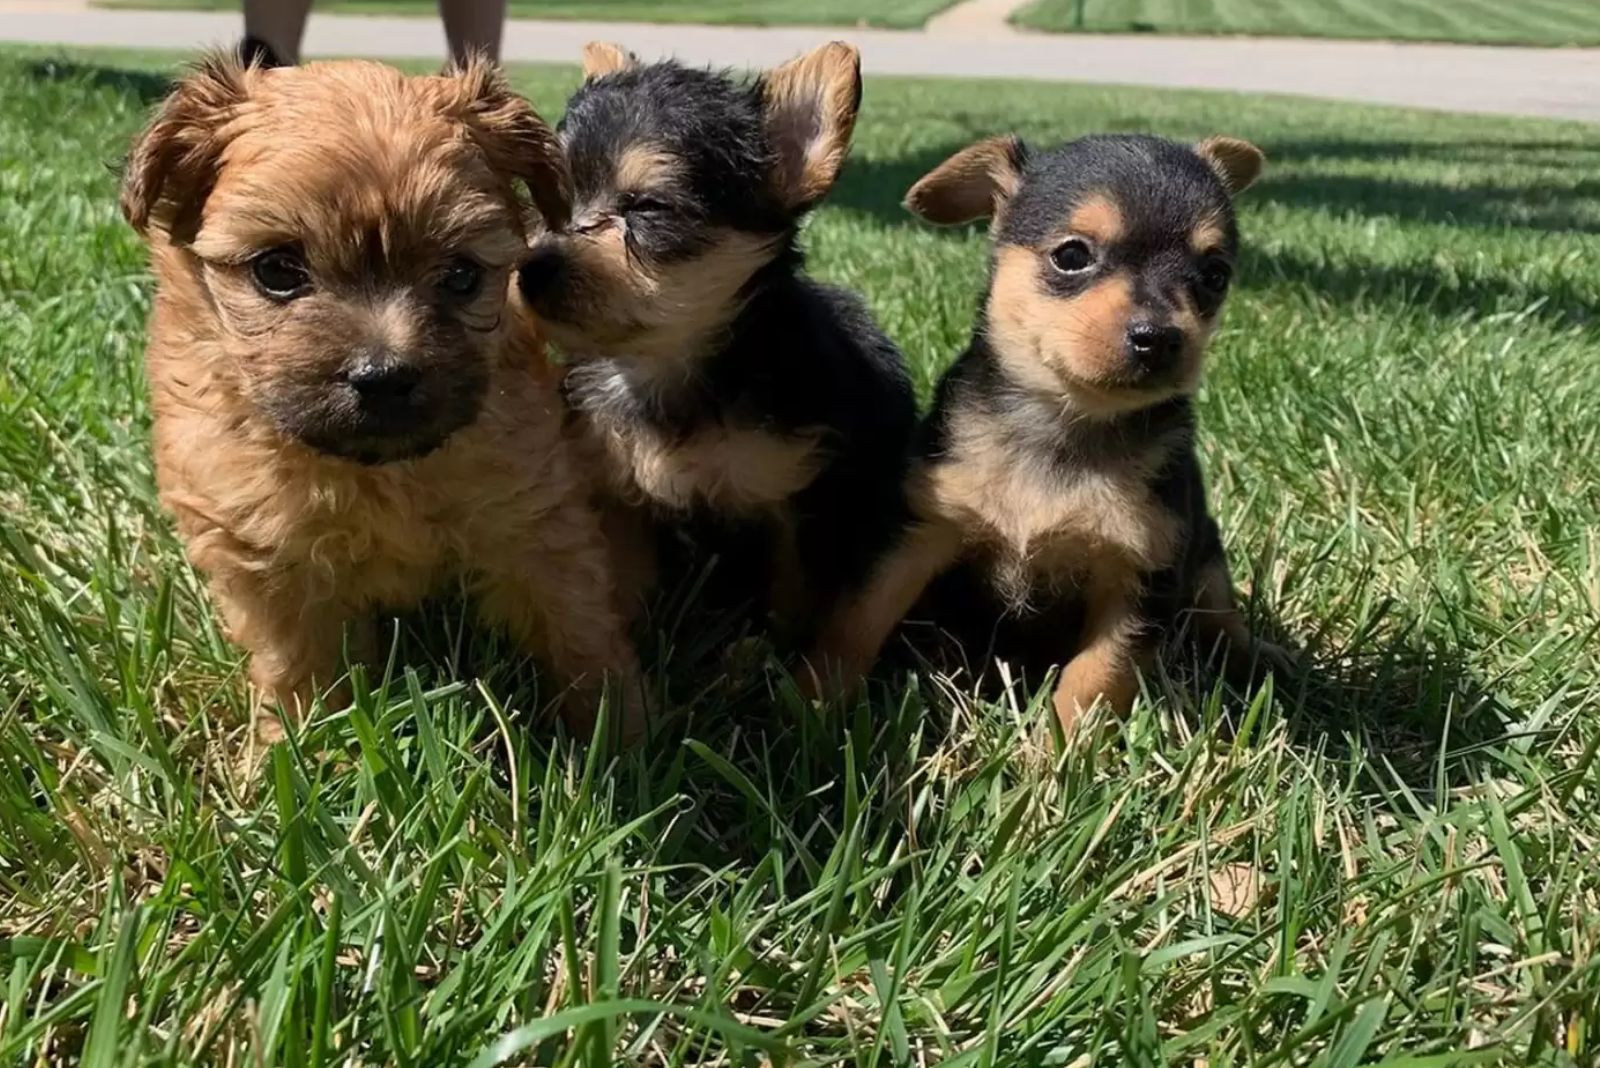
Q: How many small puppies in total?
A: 3